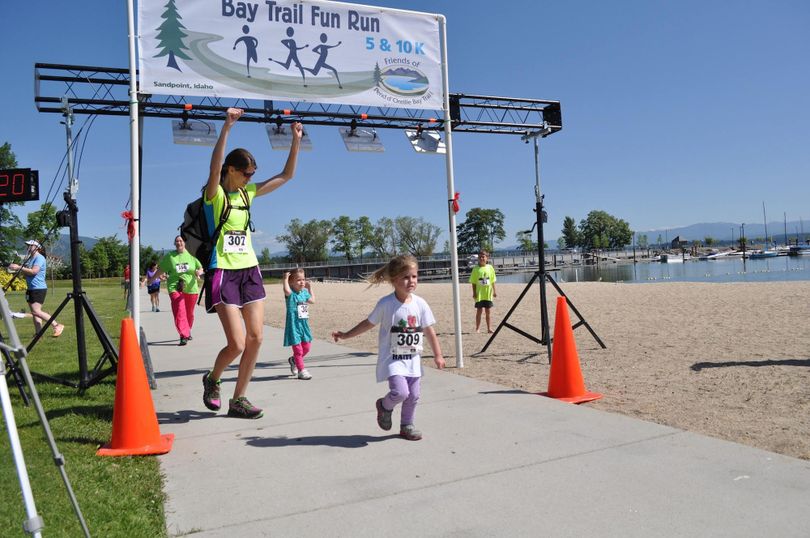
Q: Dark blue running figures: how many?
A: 3